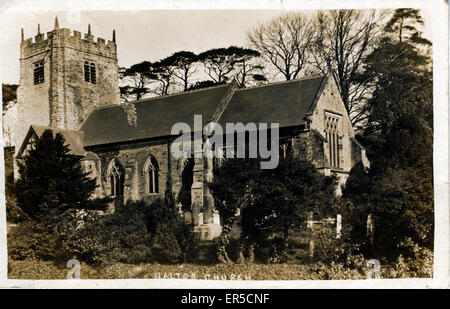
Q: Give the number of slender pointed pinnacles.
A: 5